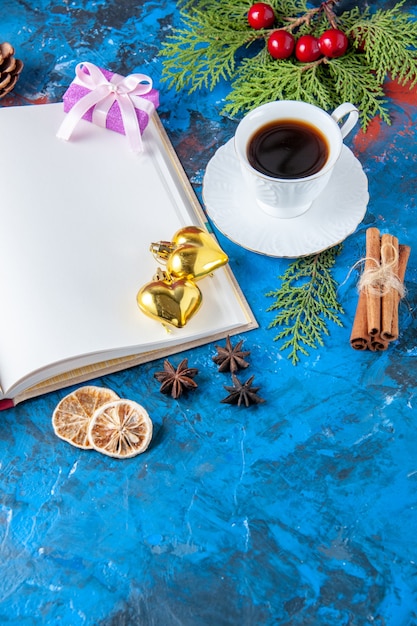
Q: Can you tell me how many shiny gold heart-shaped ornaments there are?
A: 2